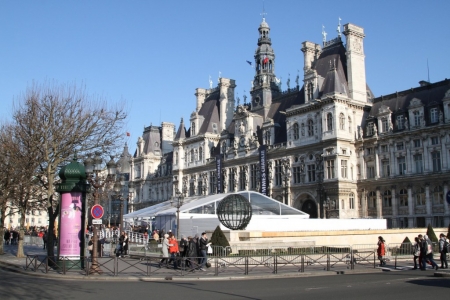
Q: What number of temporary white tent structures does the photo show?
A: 1